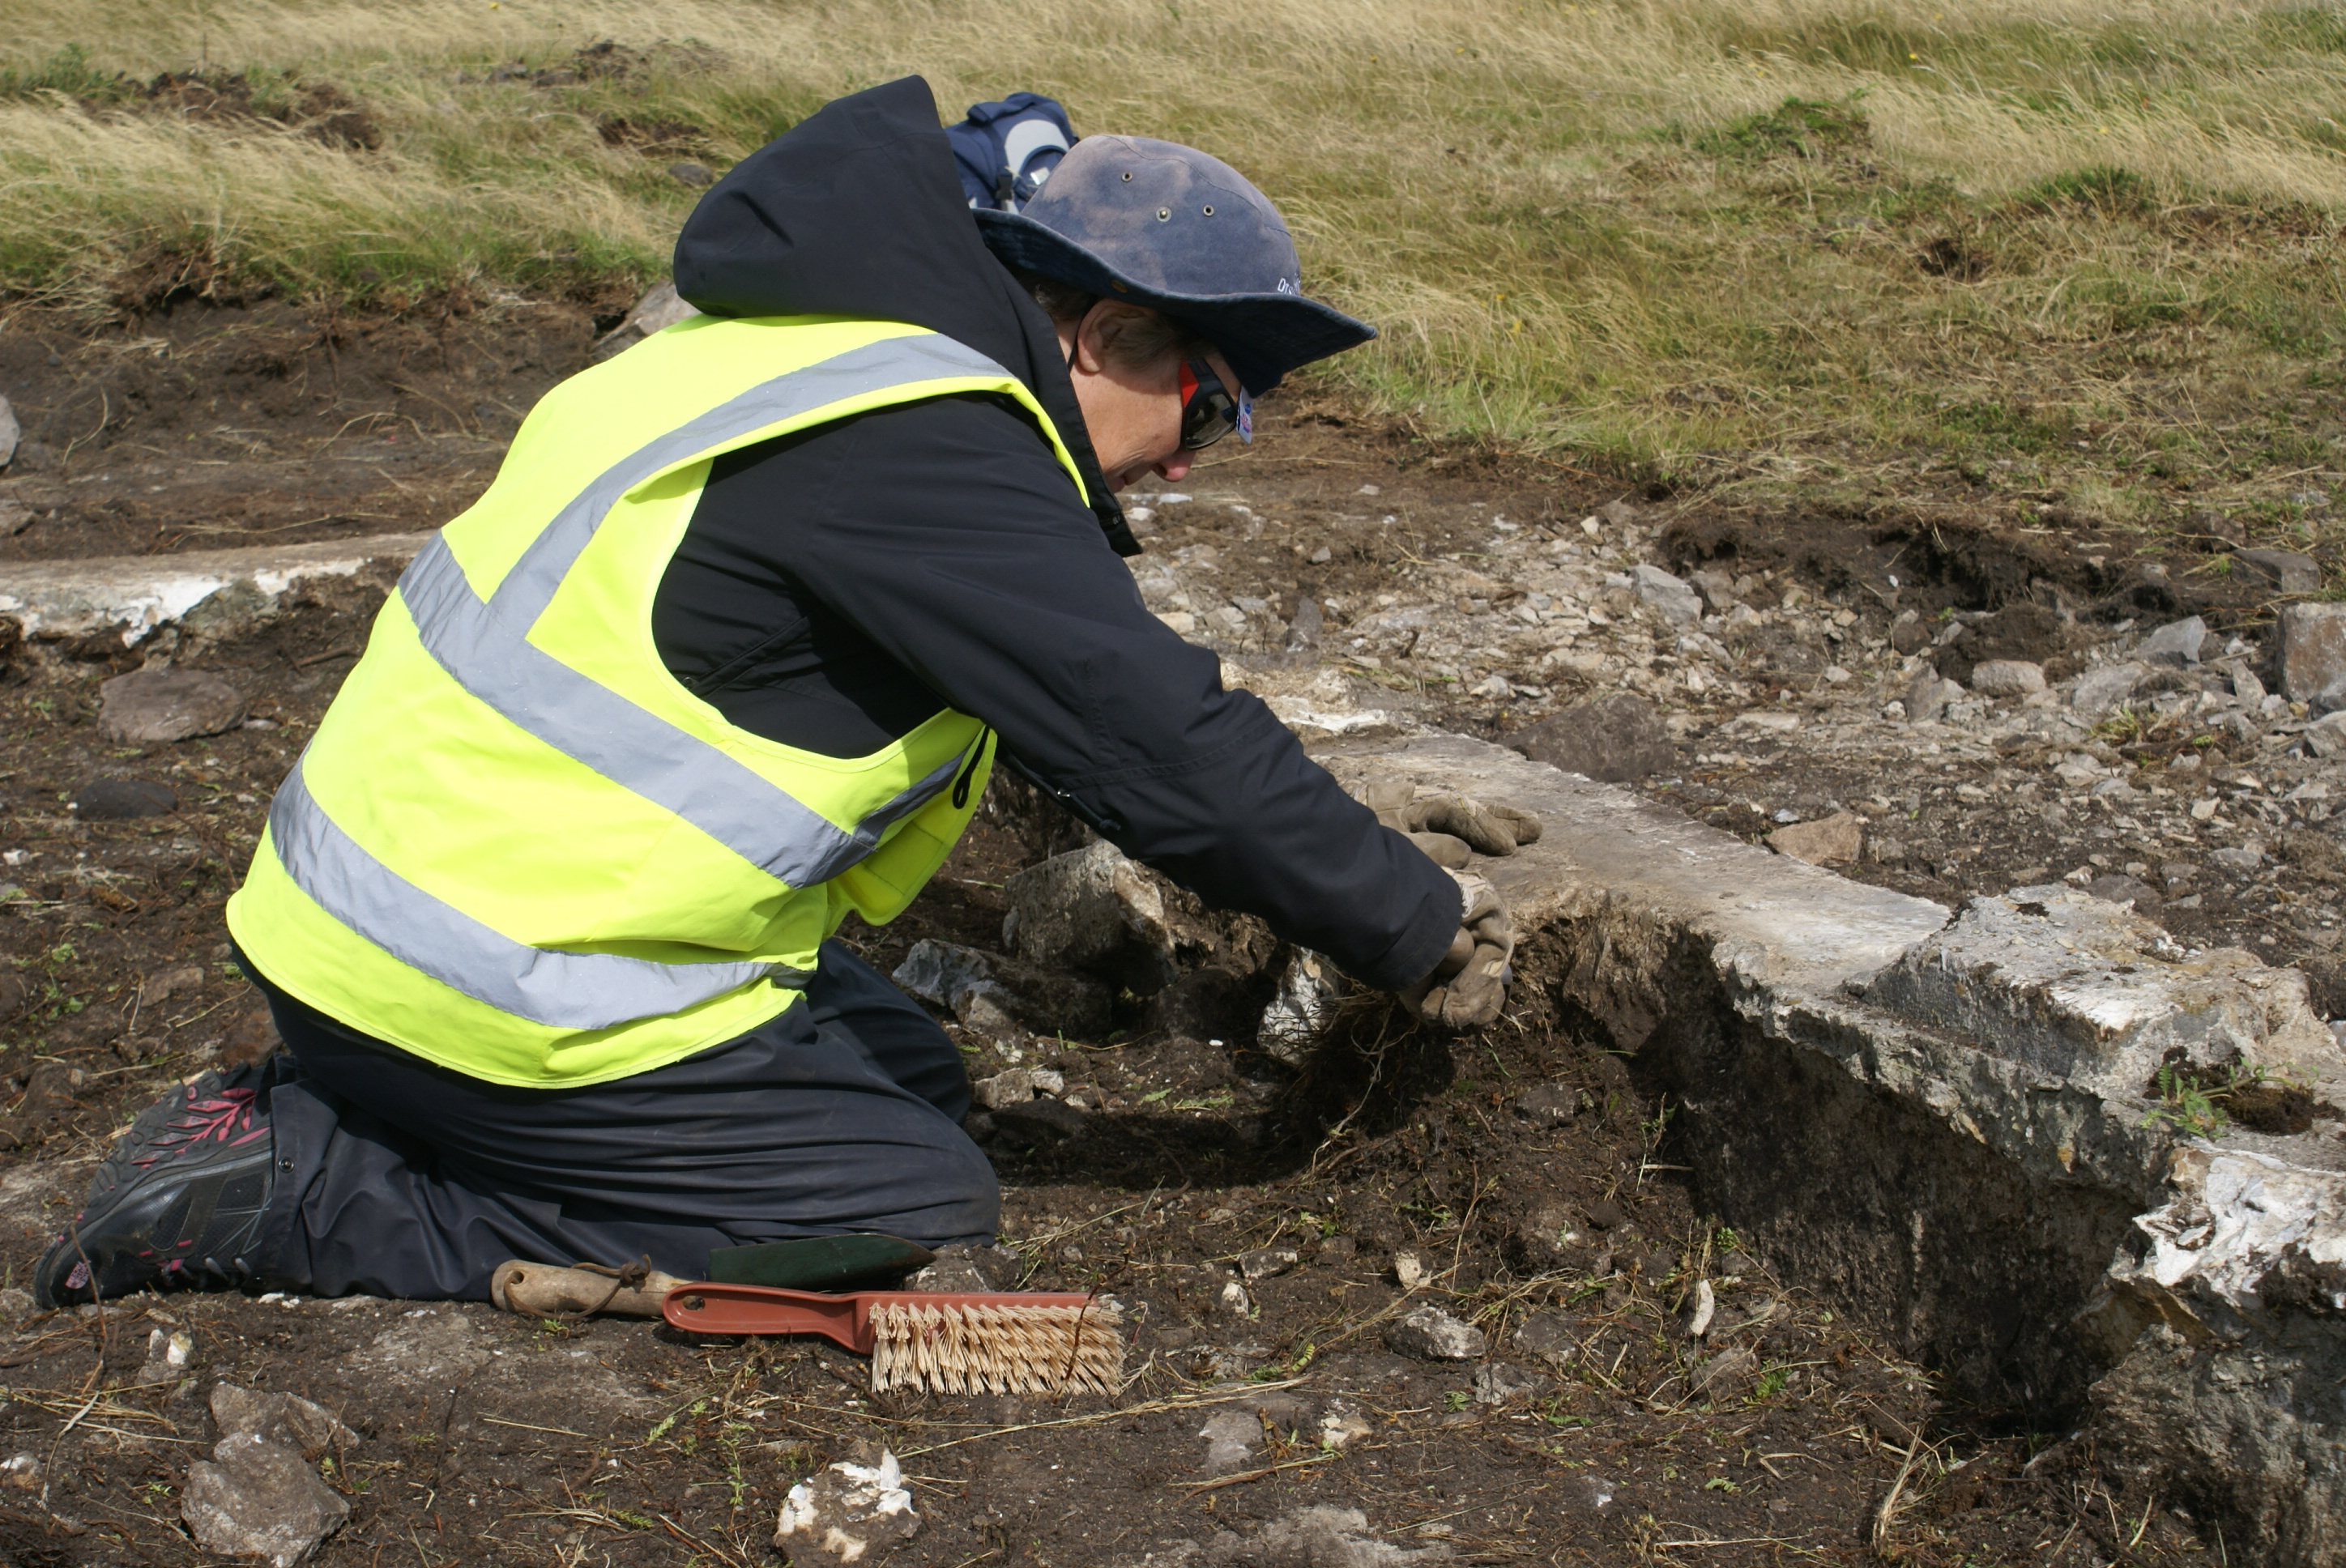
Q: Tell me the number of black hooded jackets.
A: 1